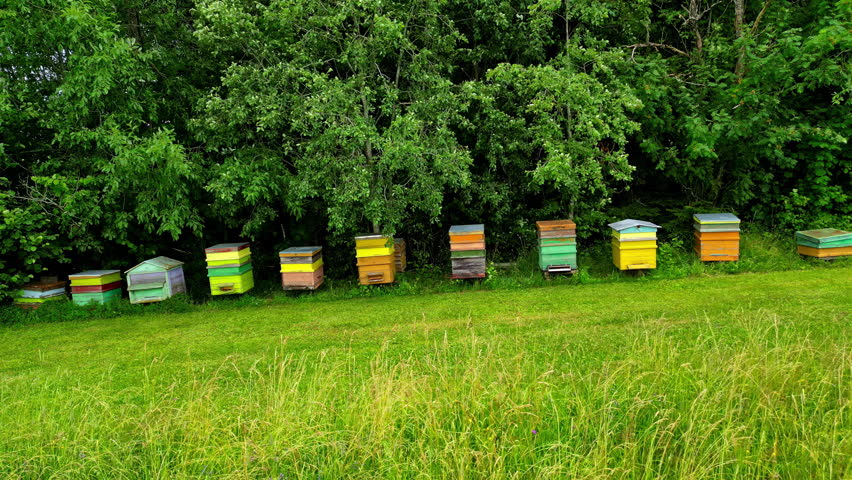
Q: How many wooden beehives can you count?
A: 12